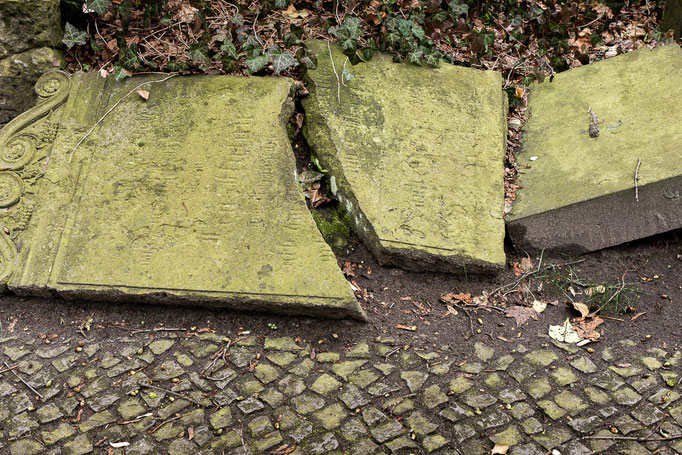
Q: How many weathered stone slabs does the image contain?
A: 3